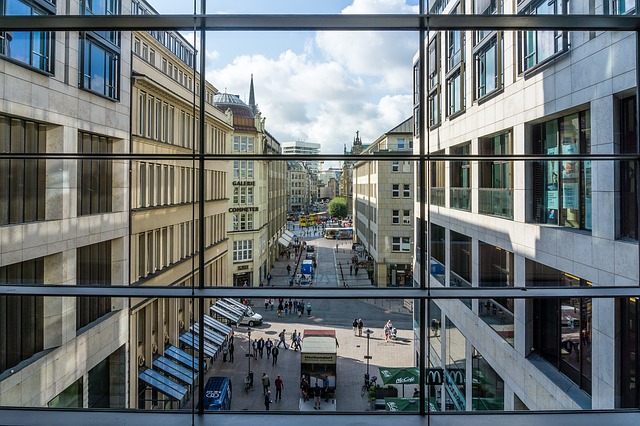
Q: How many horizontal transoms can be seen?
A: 4